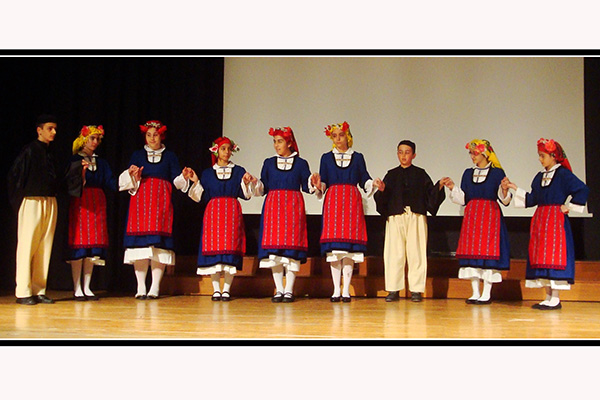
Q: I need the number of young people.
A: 9